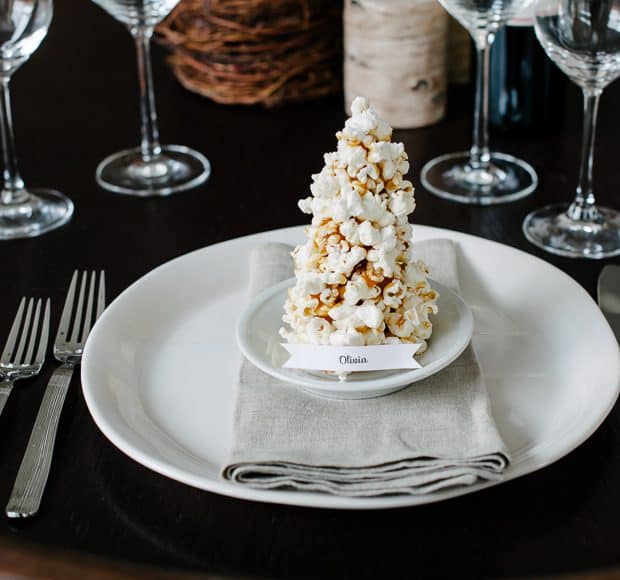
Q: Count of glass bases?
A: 4